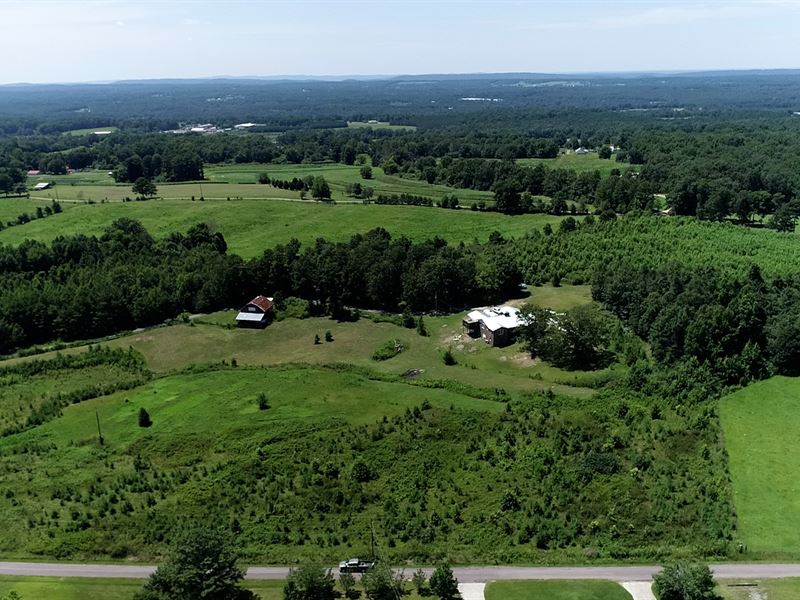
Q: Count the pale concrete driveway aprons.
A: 2